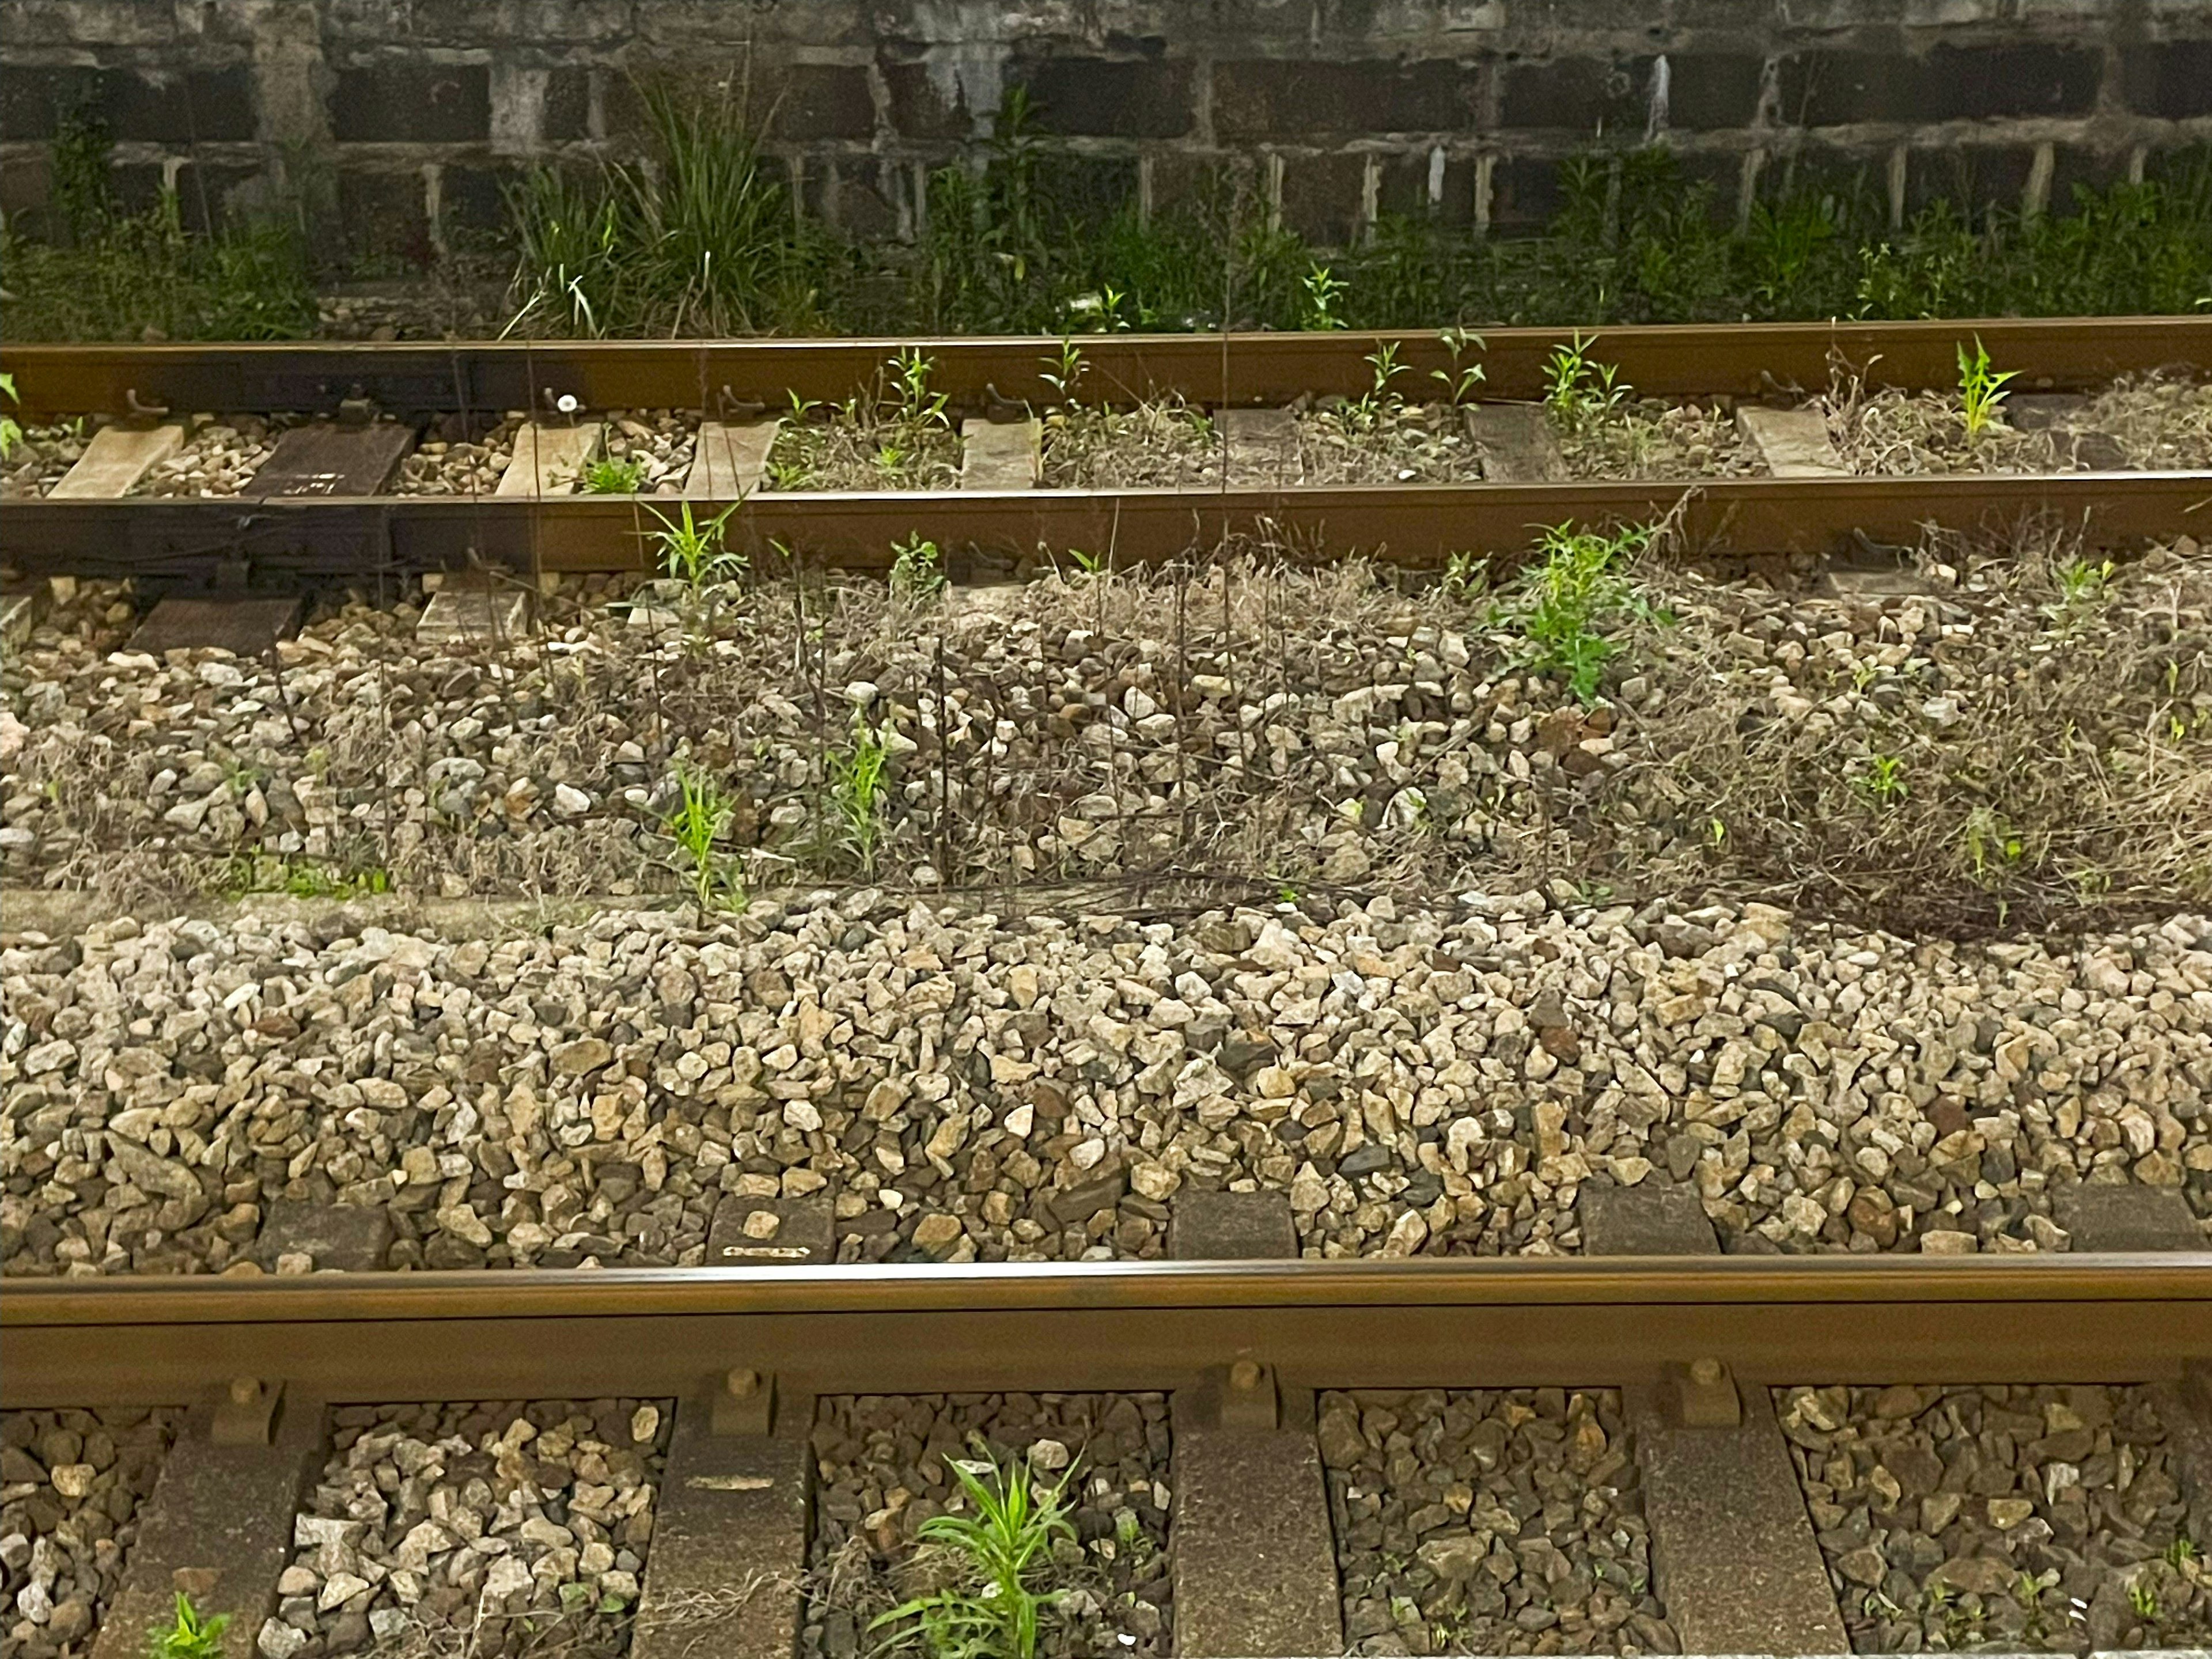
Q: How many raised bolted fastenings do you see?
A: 4